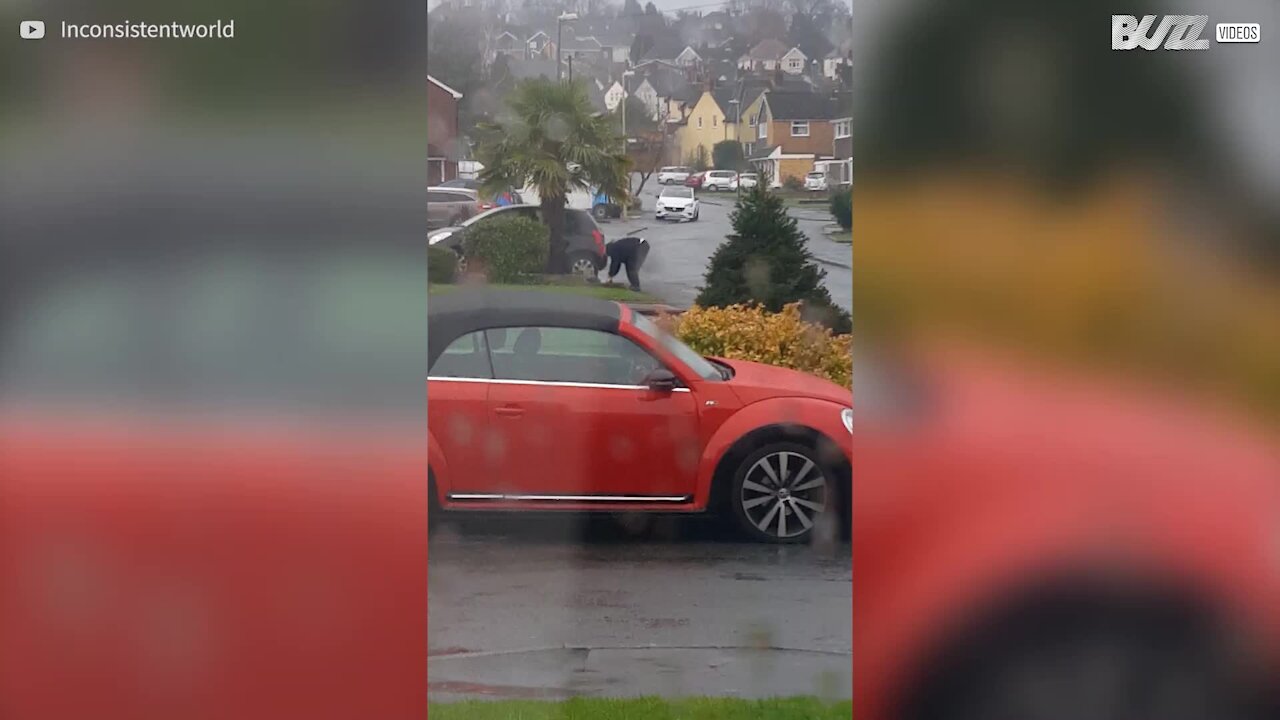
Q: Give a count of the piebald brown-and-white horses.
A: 0